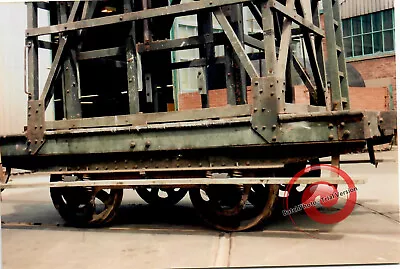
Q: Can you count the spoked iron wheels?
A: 4